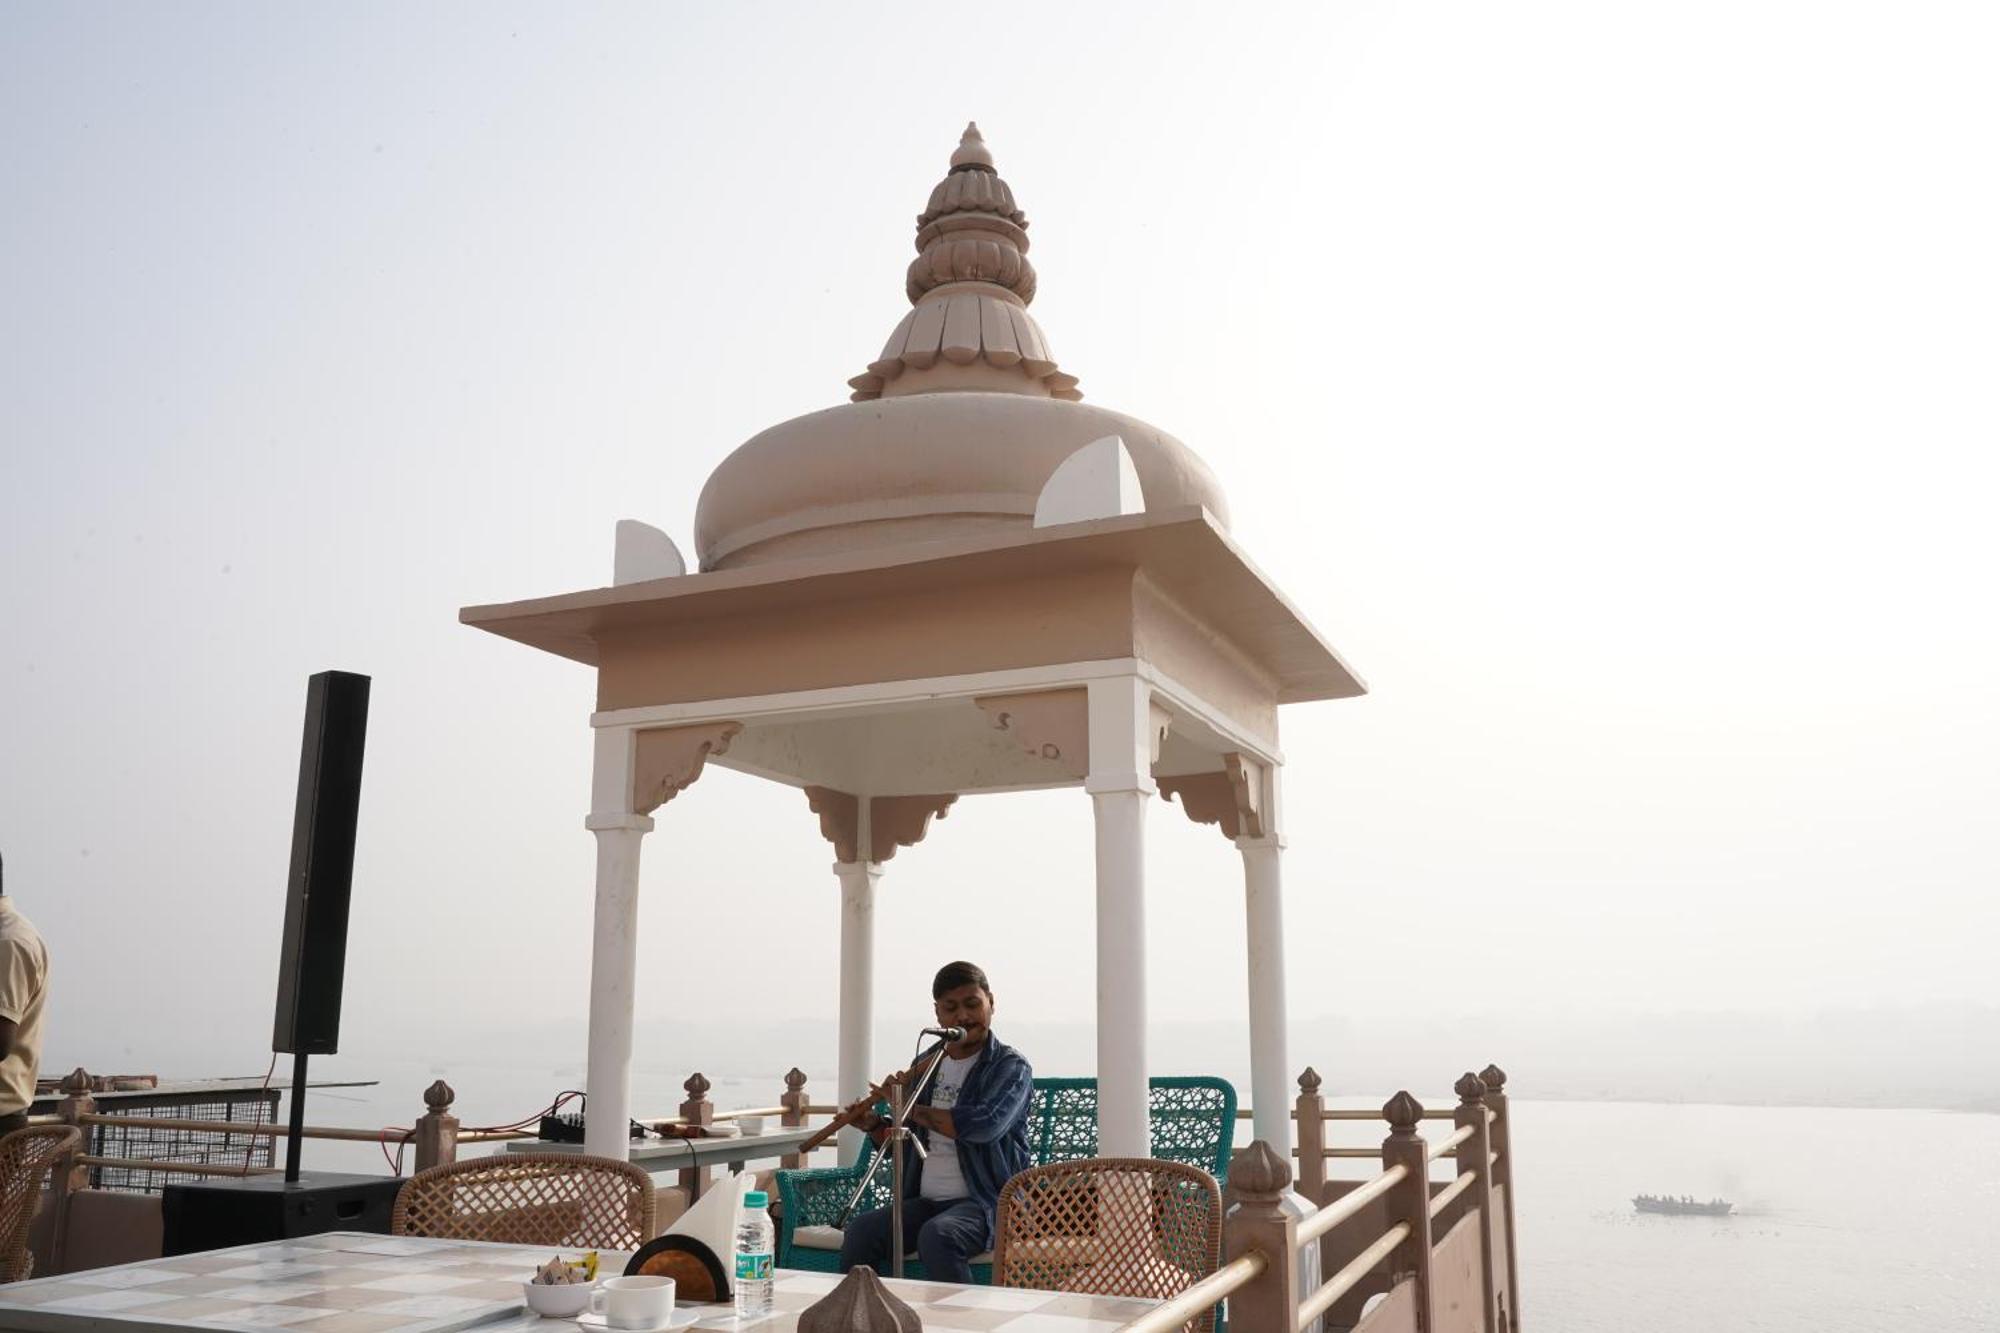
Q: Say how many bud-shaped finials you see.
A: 10